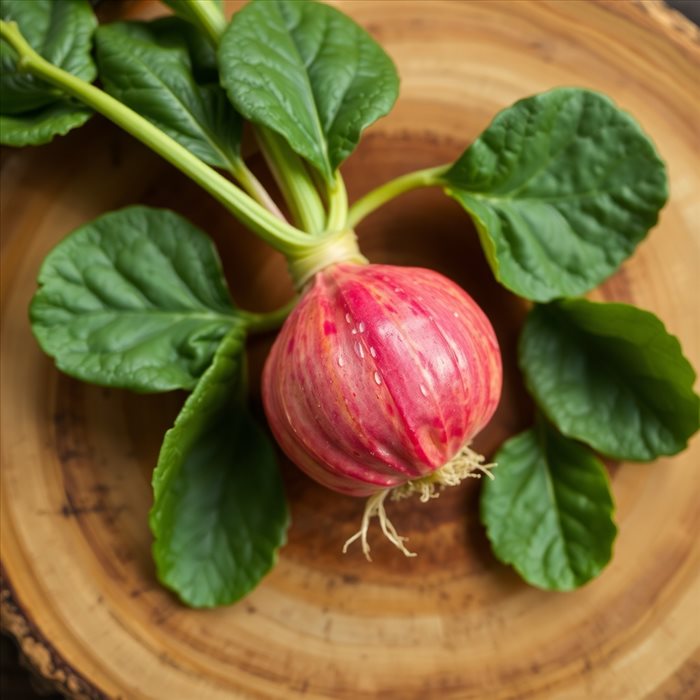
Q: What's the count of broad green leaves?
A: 8